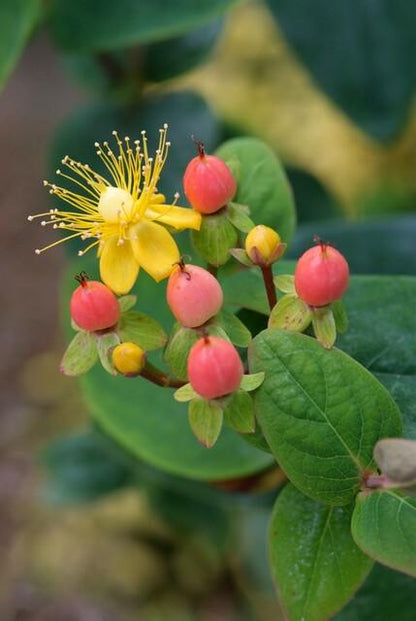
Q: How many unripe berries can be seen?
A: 2